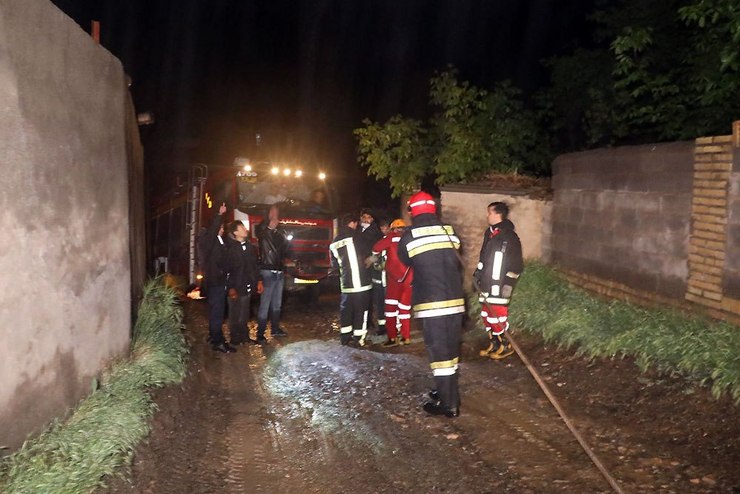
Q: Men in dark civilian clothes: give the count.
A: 3